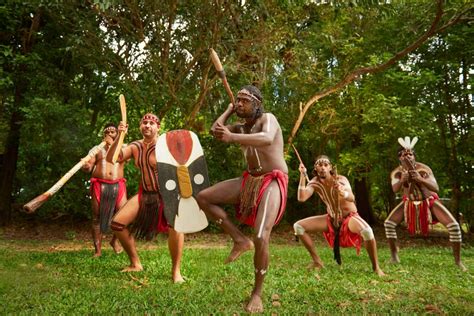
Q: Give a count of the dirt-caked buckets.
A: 0